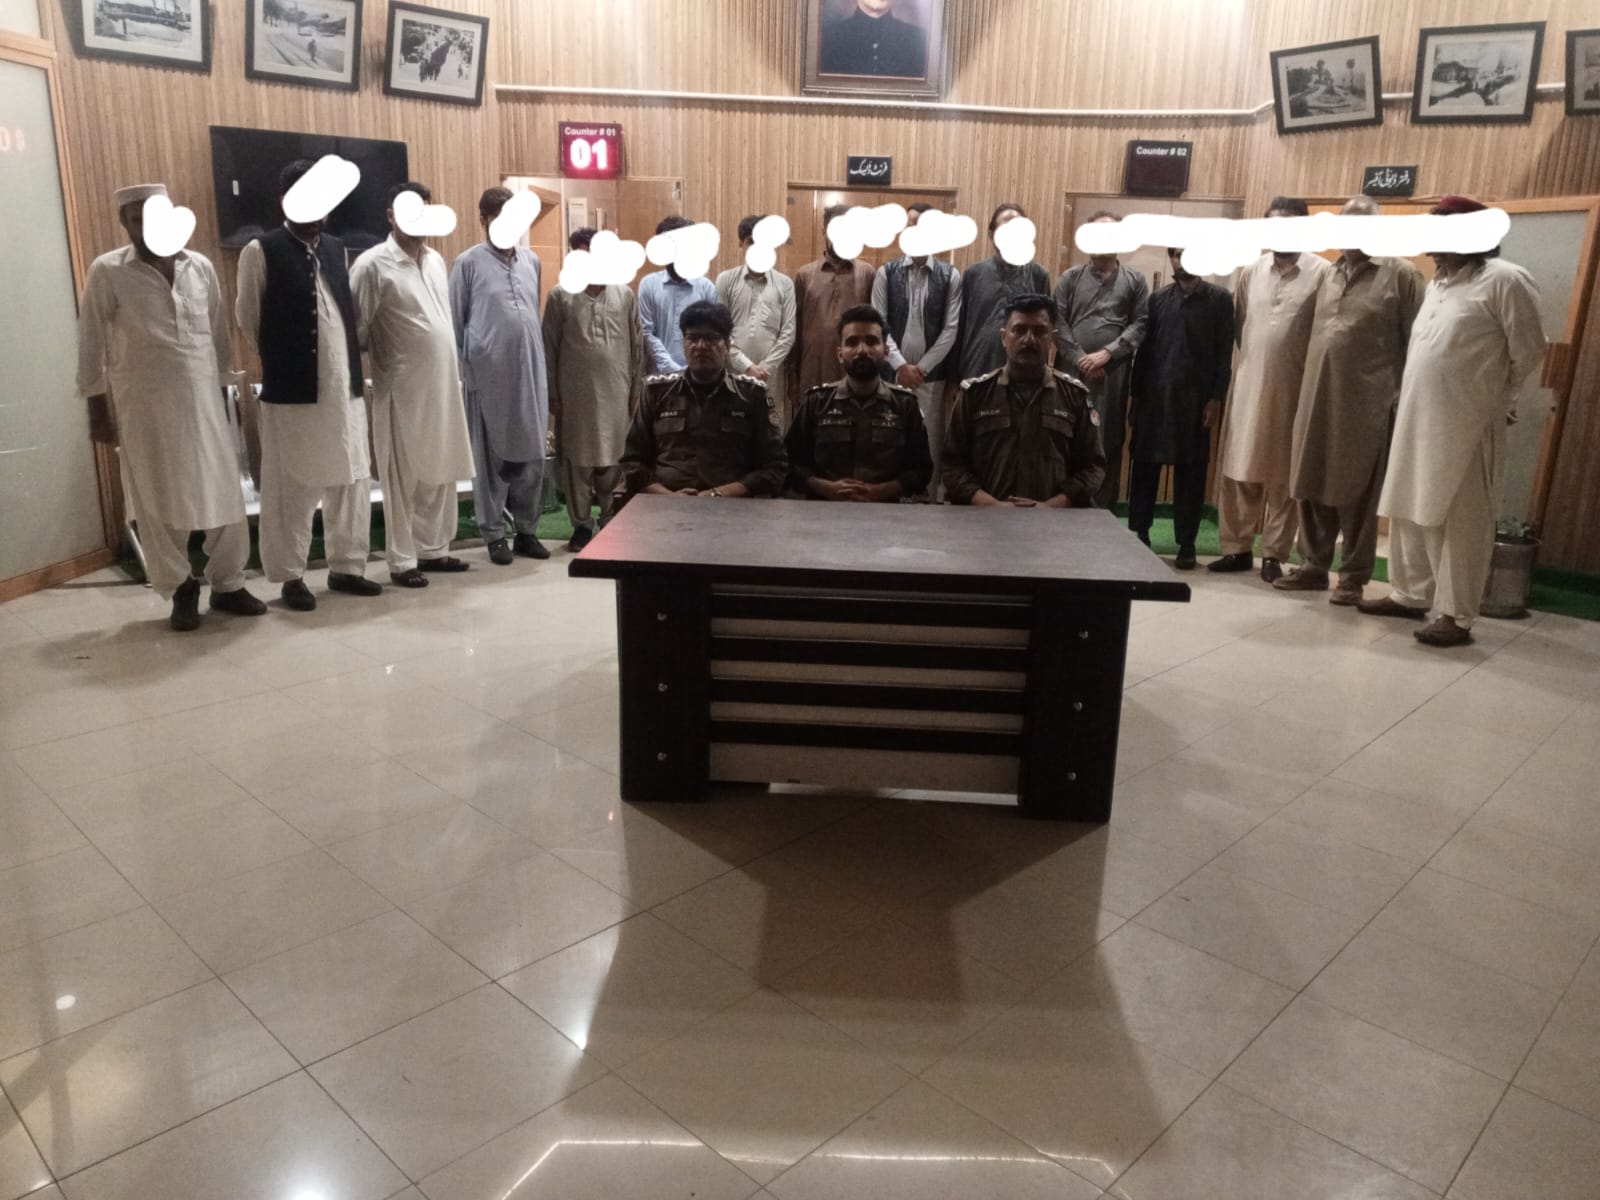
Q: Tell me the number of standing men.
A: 15